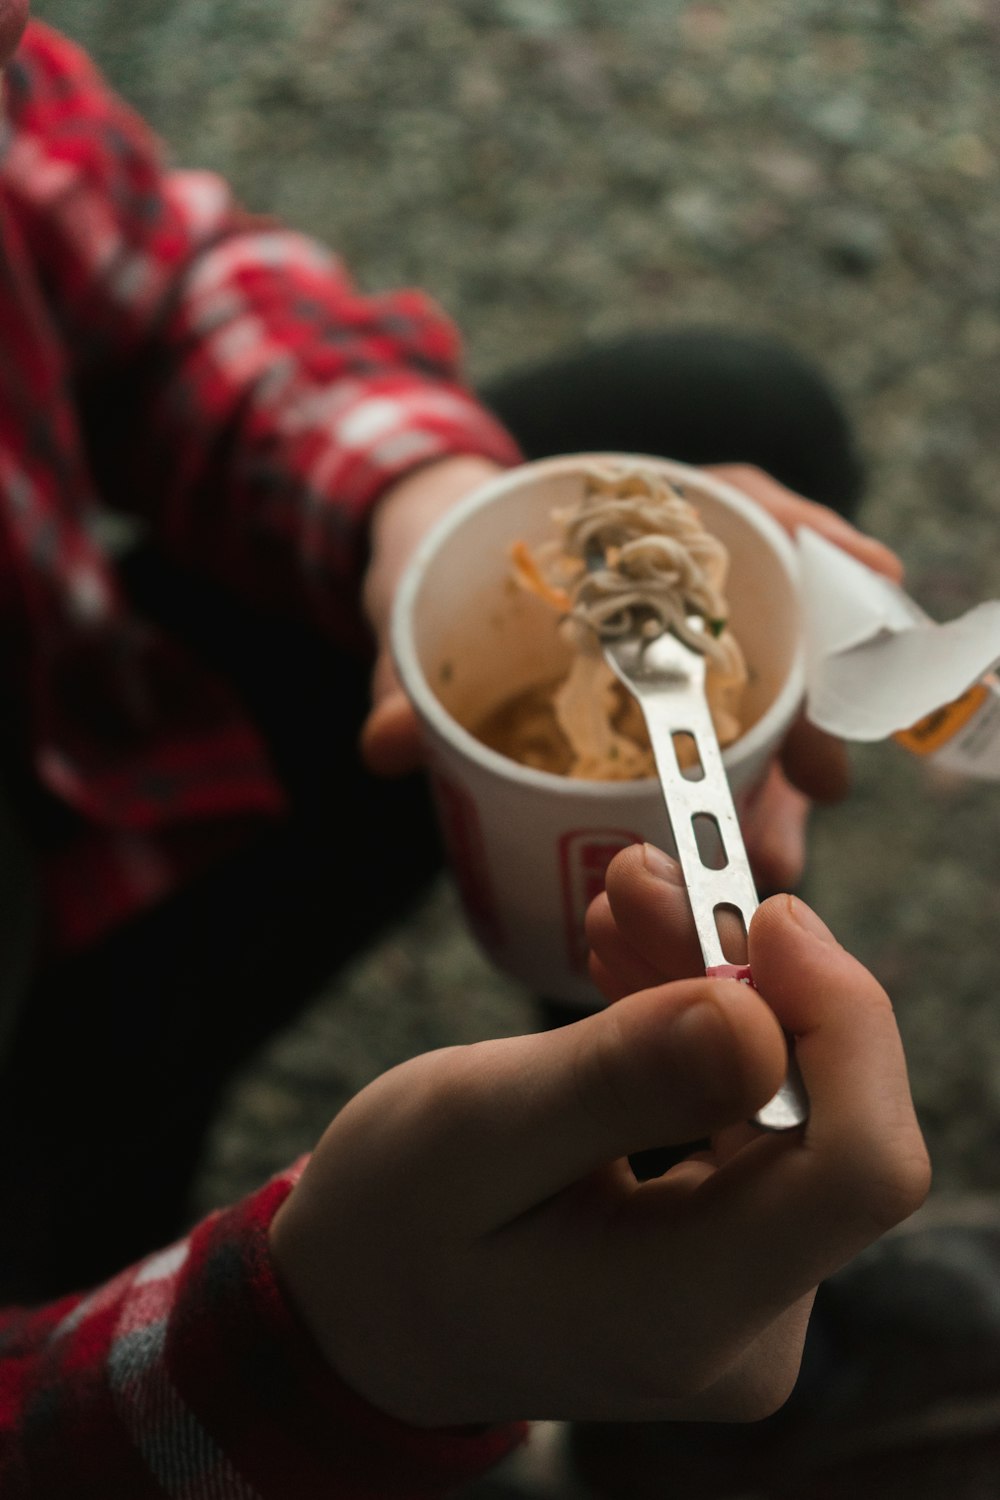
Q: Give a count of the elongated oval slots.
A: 3